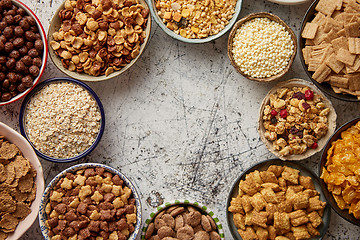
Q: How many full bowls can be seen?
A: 3